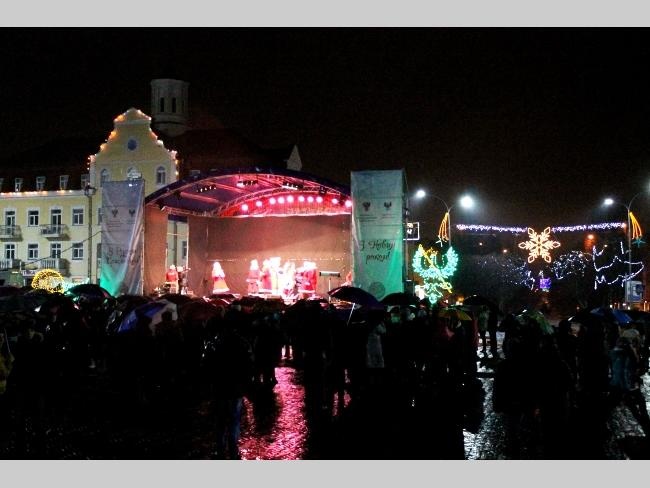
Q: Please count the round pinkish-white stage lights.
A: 10